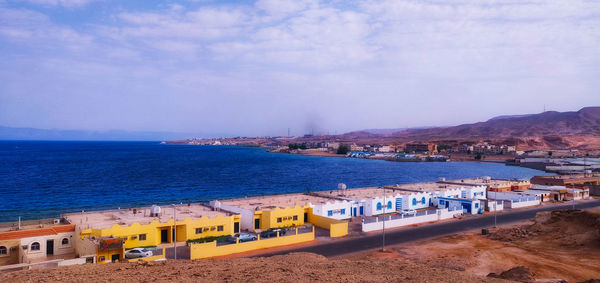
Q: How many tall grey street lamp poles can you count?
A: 4